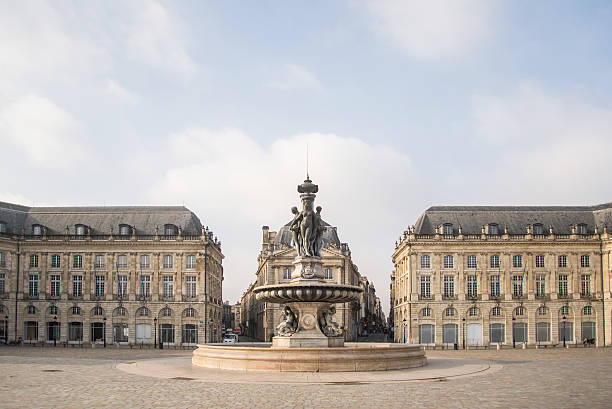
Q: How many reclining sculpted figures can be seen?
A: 2